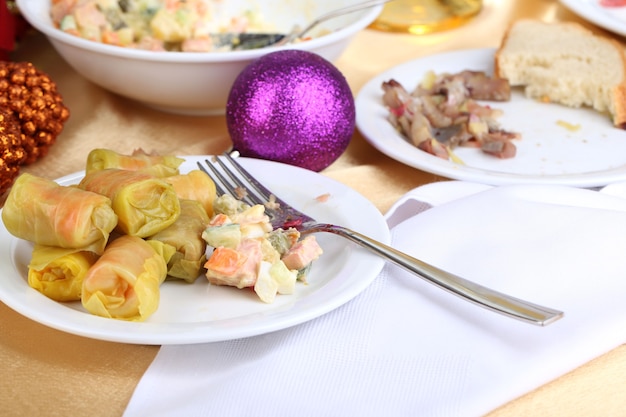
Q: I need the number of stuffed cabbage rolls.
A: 7